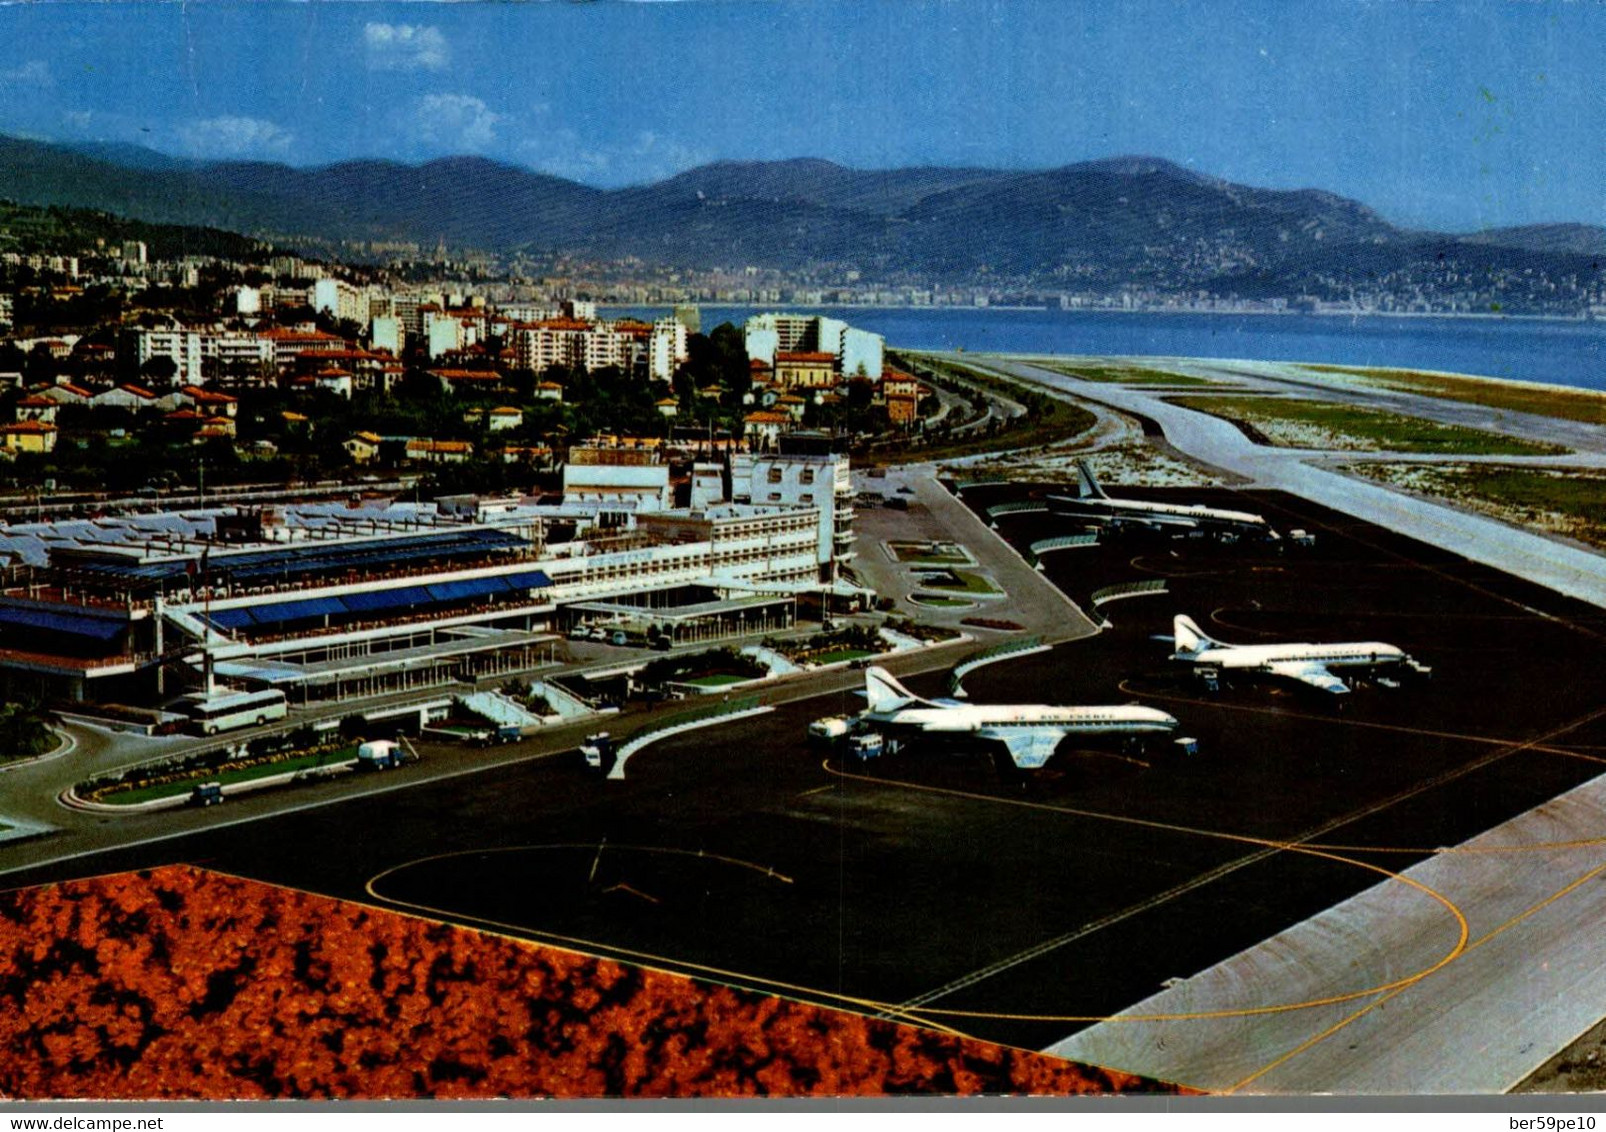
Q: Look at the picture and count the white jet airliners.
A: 3